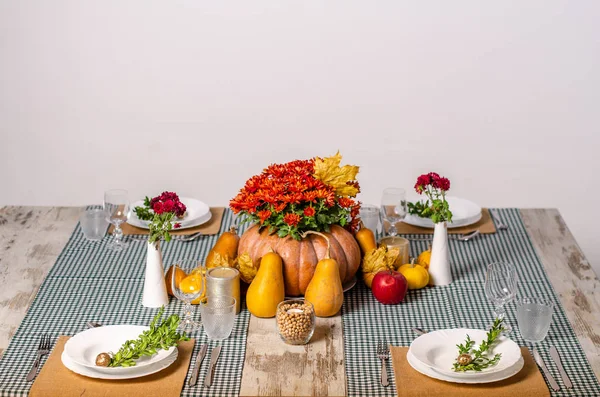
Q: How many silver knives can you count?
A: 4